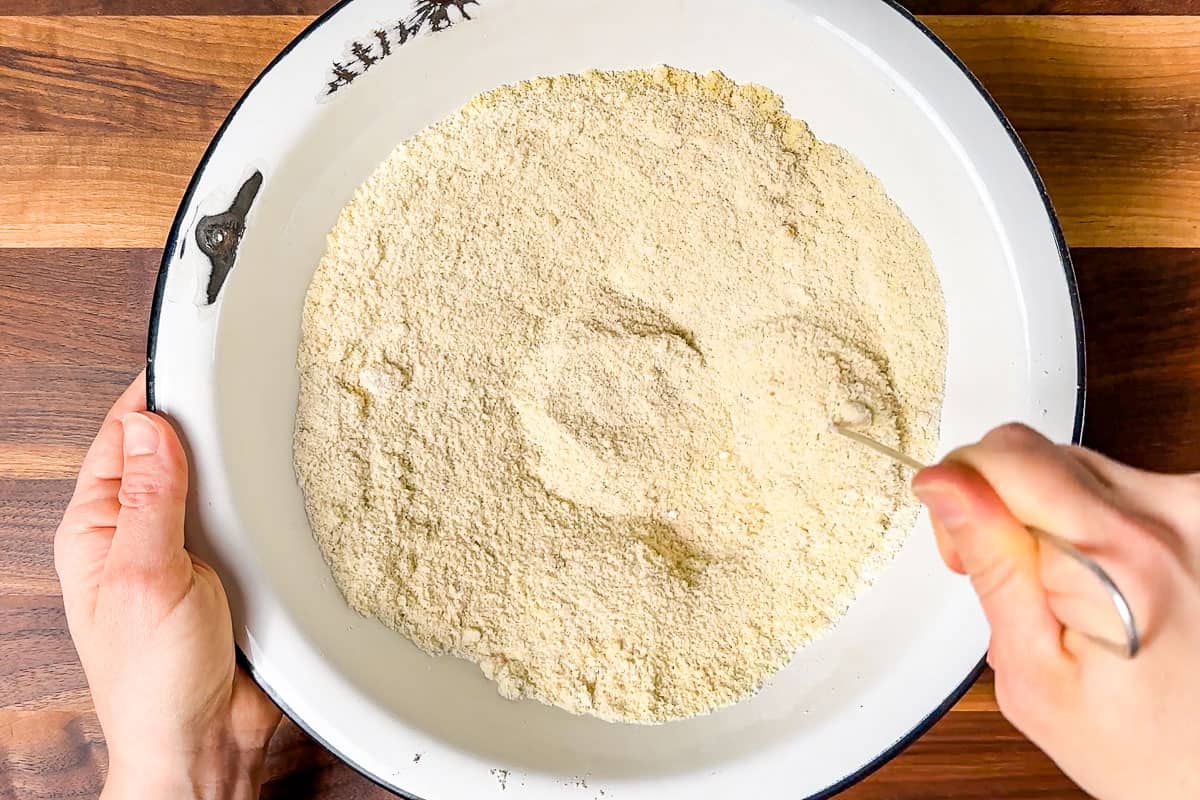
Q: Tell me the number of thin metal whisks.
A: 1